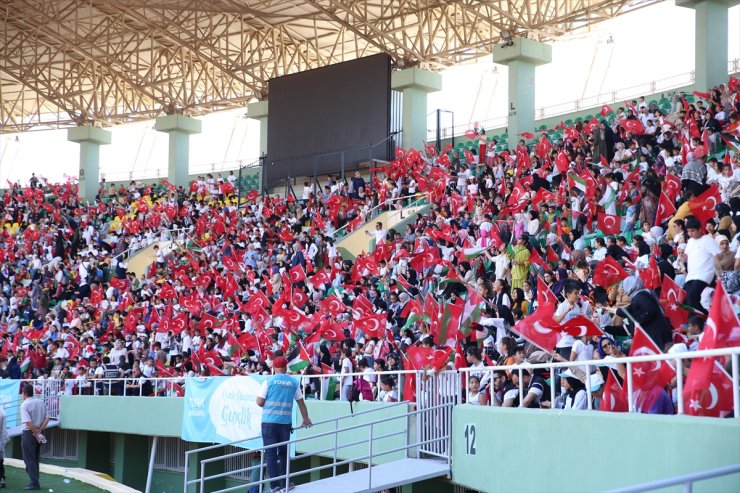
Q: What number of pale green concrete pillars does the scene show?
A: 6